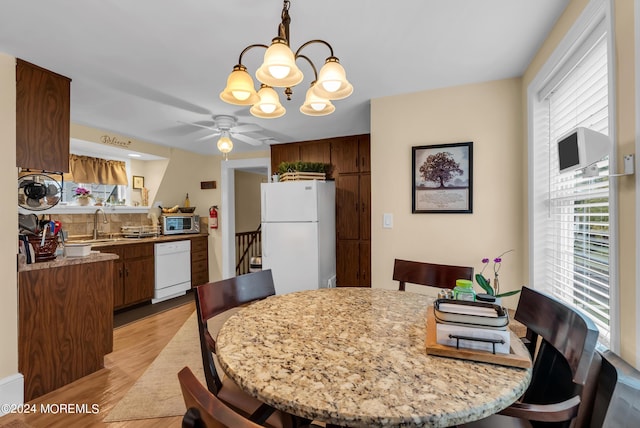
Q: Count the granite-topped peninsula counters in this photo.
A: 1